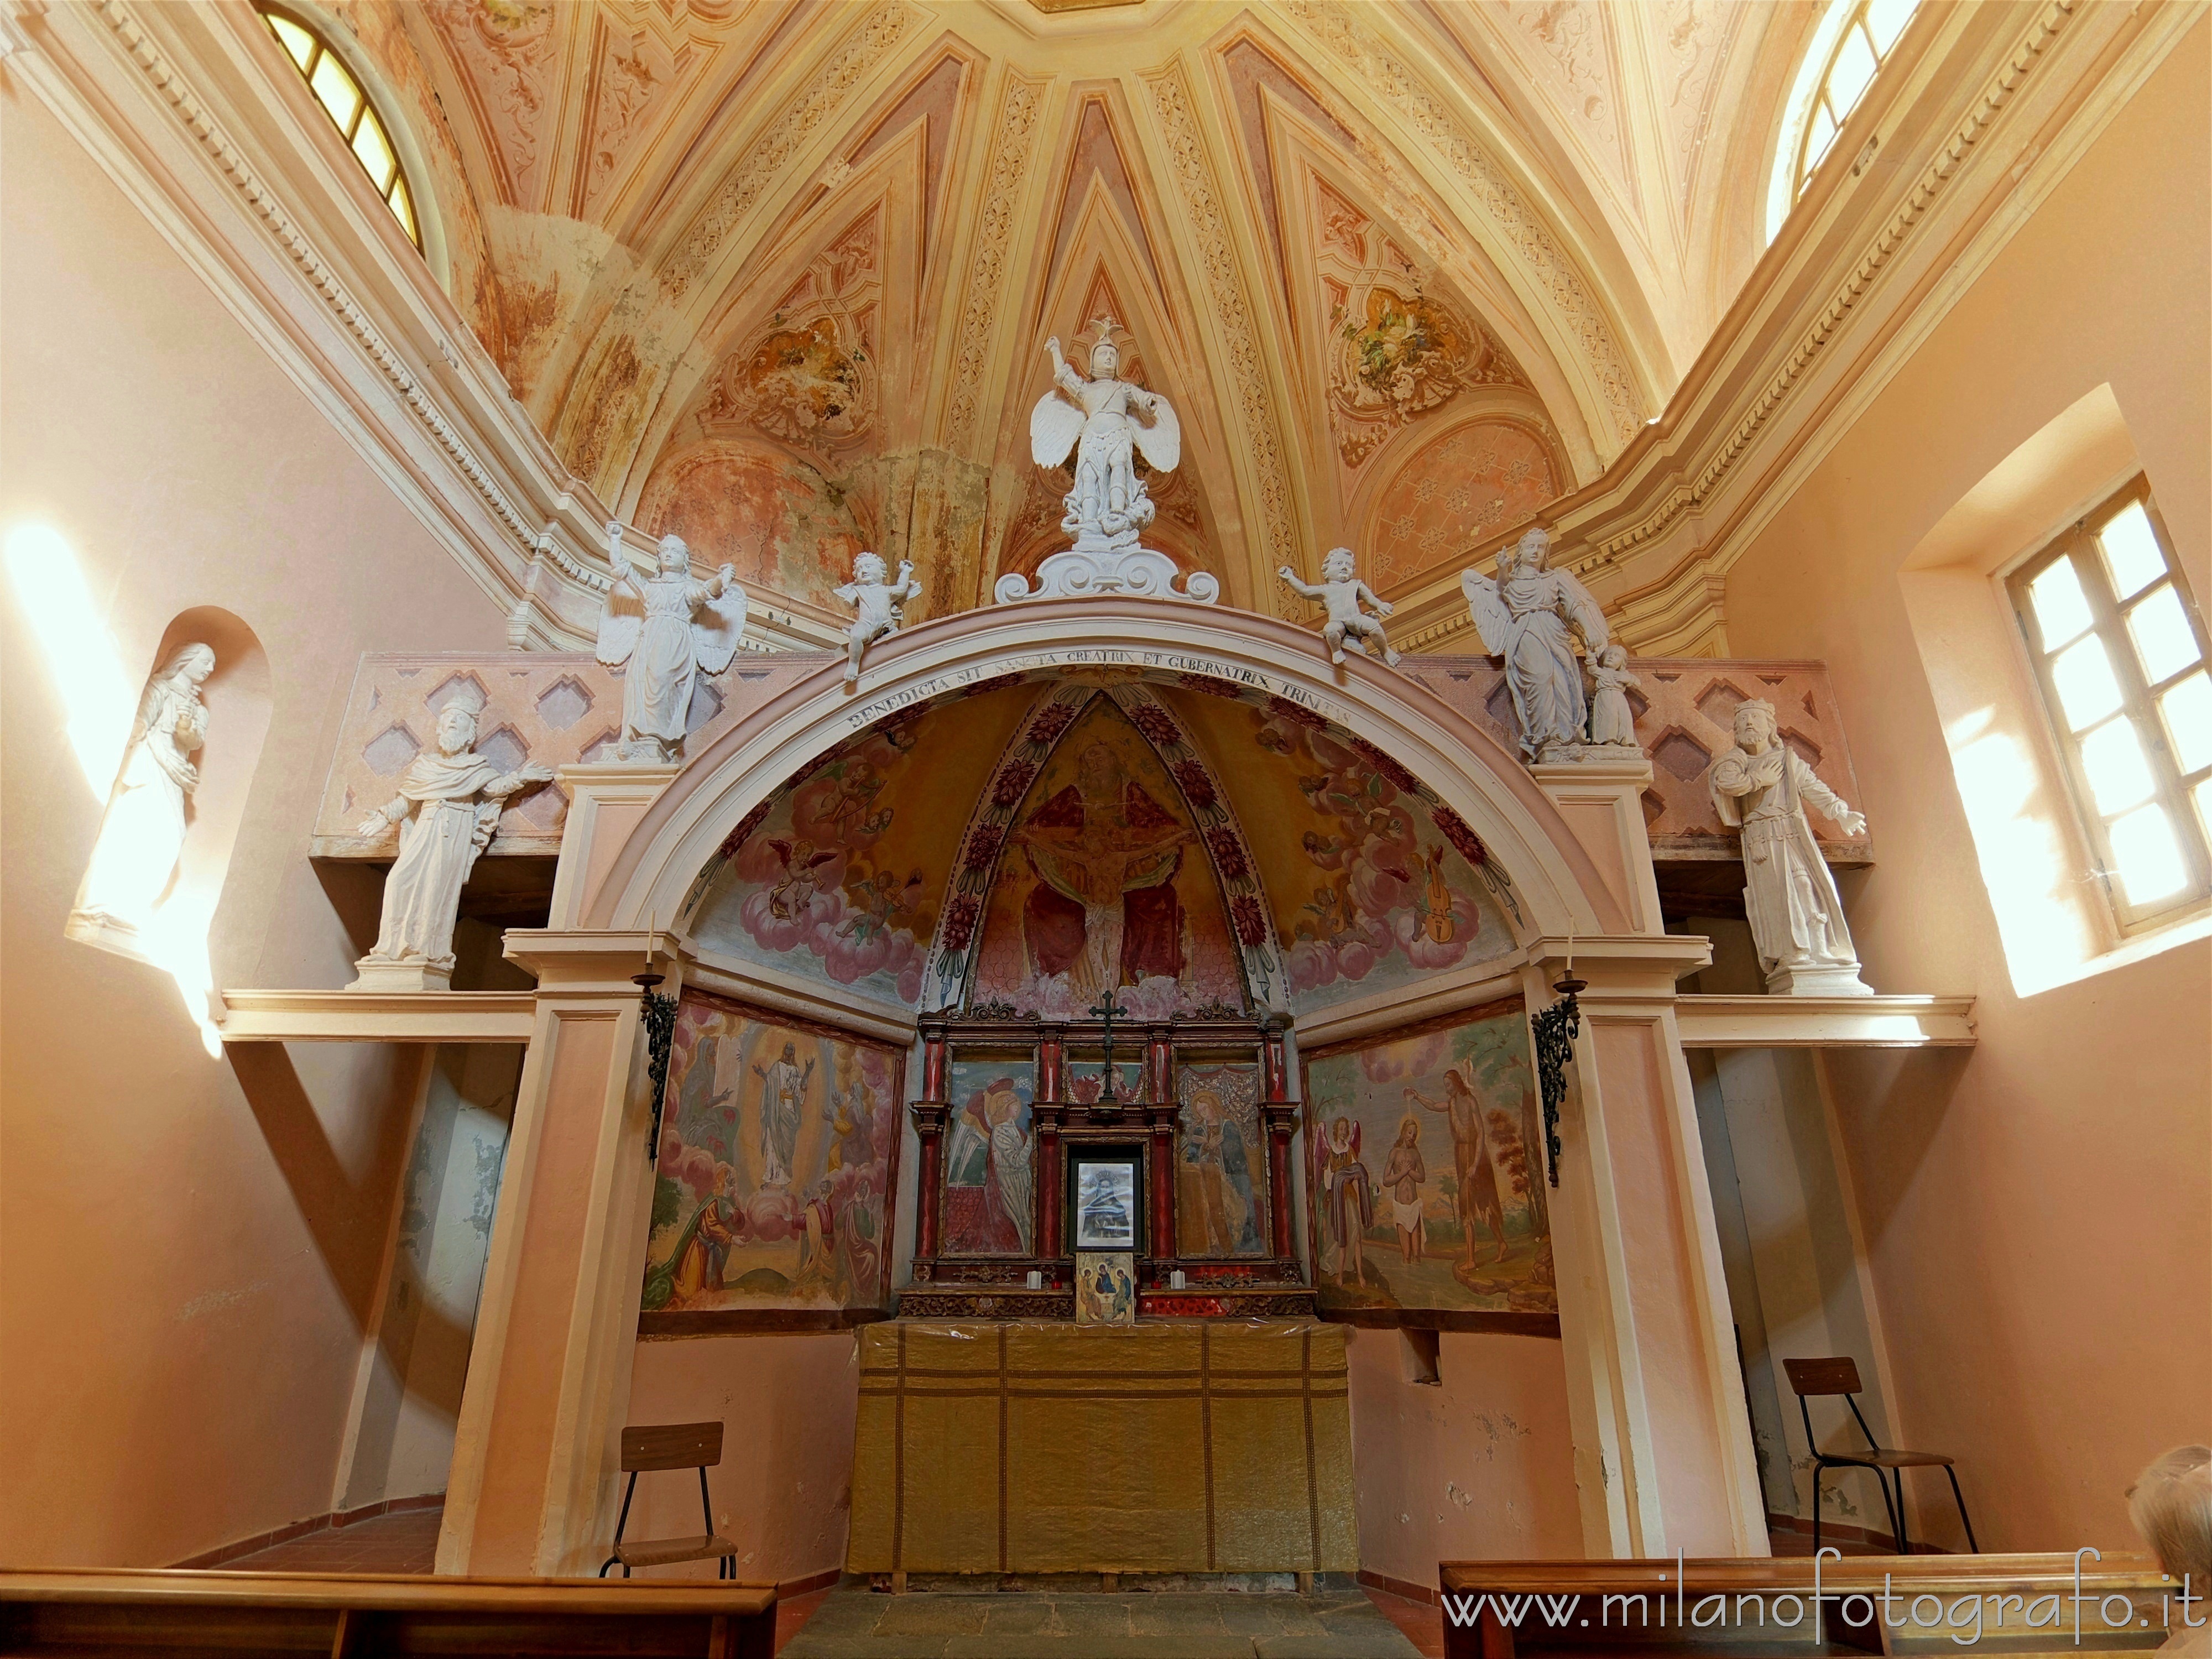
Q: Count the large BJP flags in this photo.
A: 0